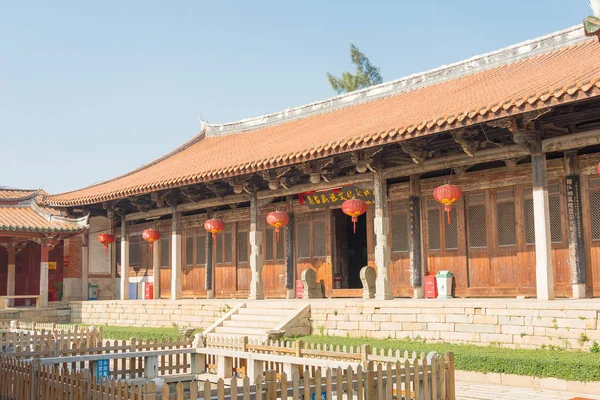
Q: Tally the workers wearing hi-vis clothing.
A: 0